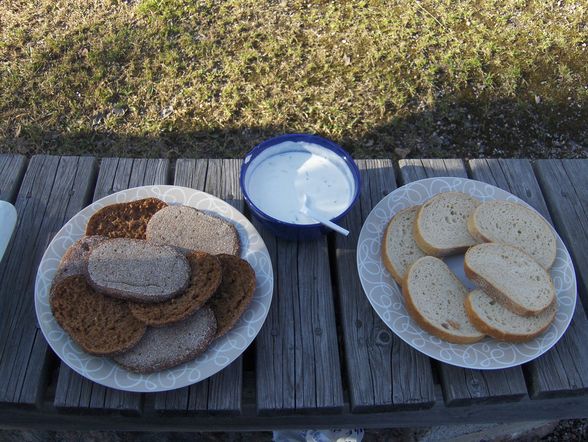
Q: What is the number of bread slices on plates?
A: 14